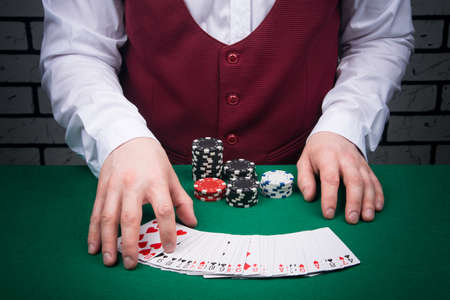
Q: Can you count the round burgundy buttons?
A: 3